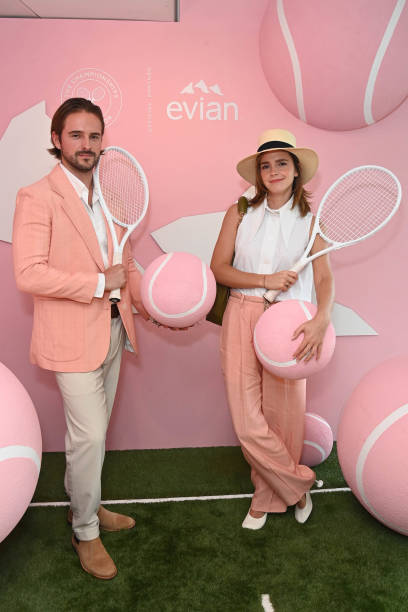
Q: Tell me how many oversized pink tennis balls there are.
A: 6